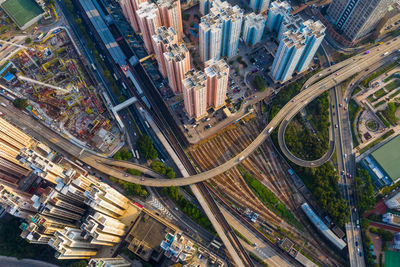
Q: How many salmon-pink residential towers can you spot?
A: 7